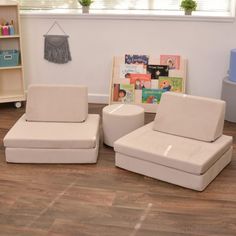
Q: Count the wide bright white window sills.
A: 1